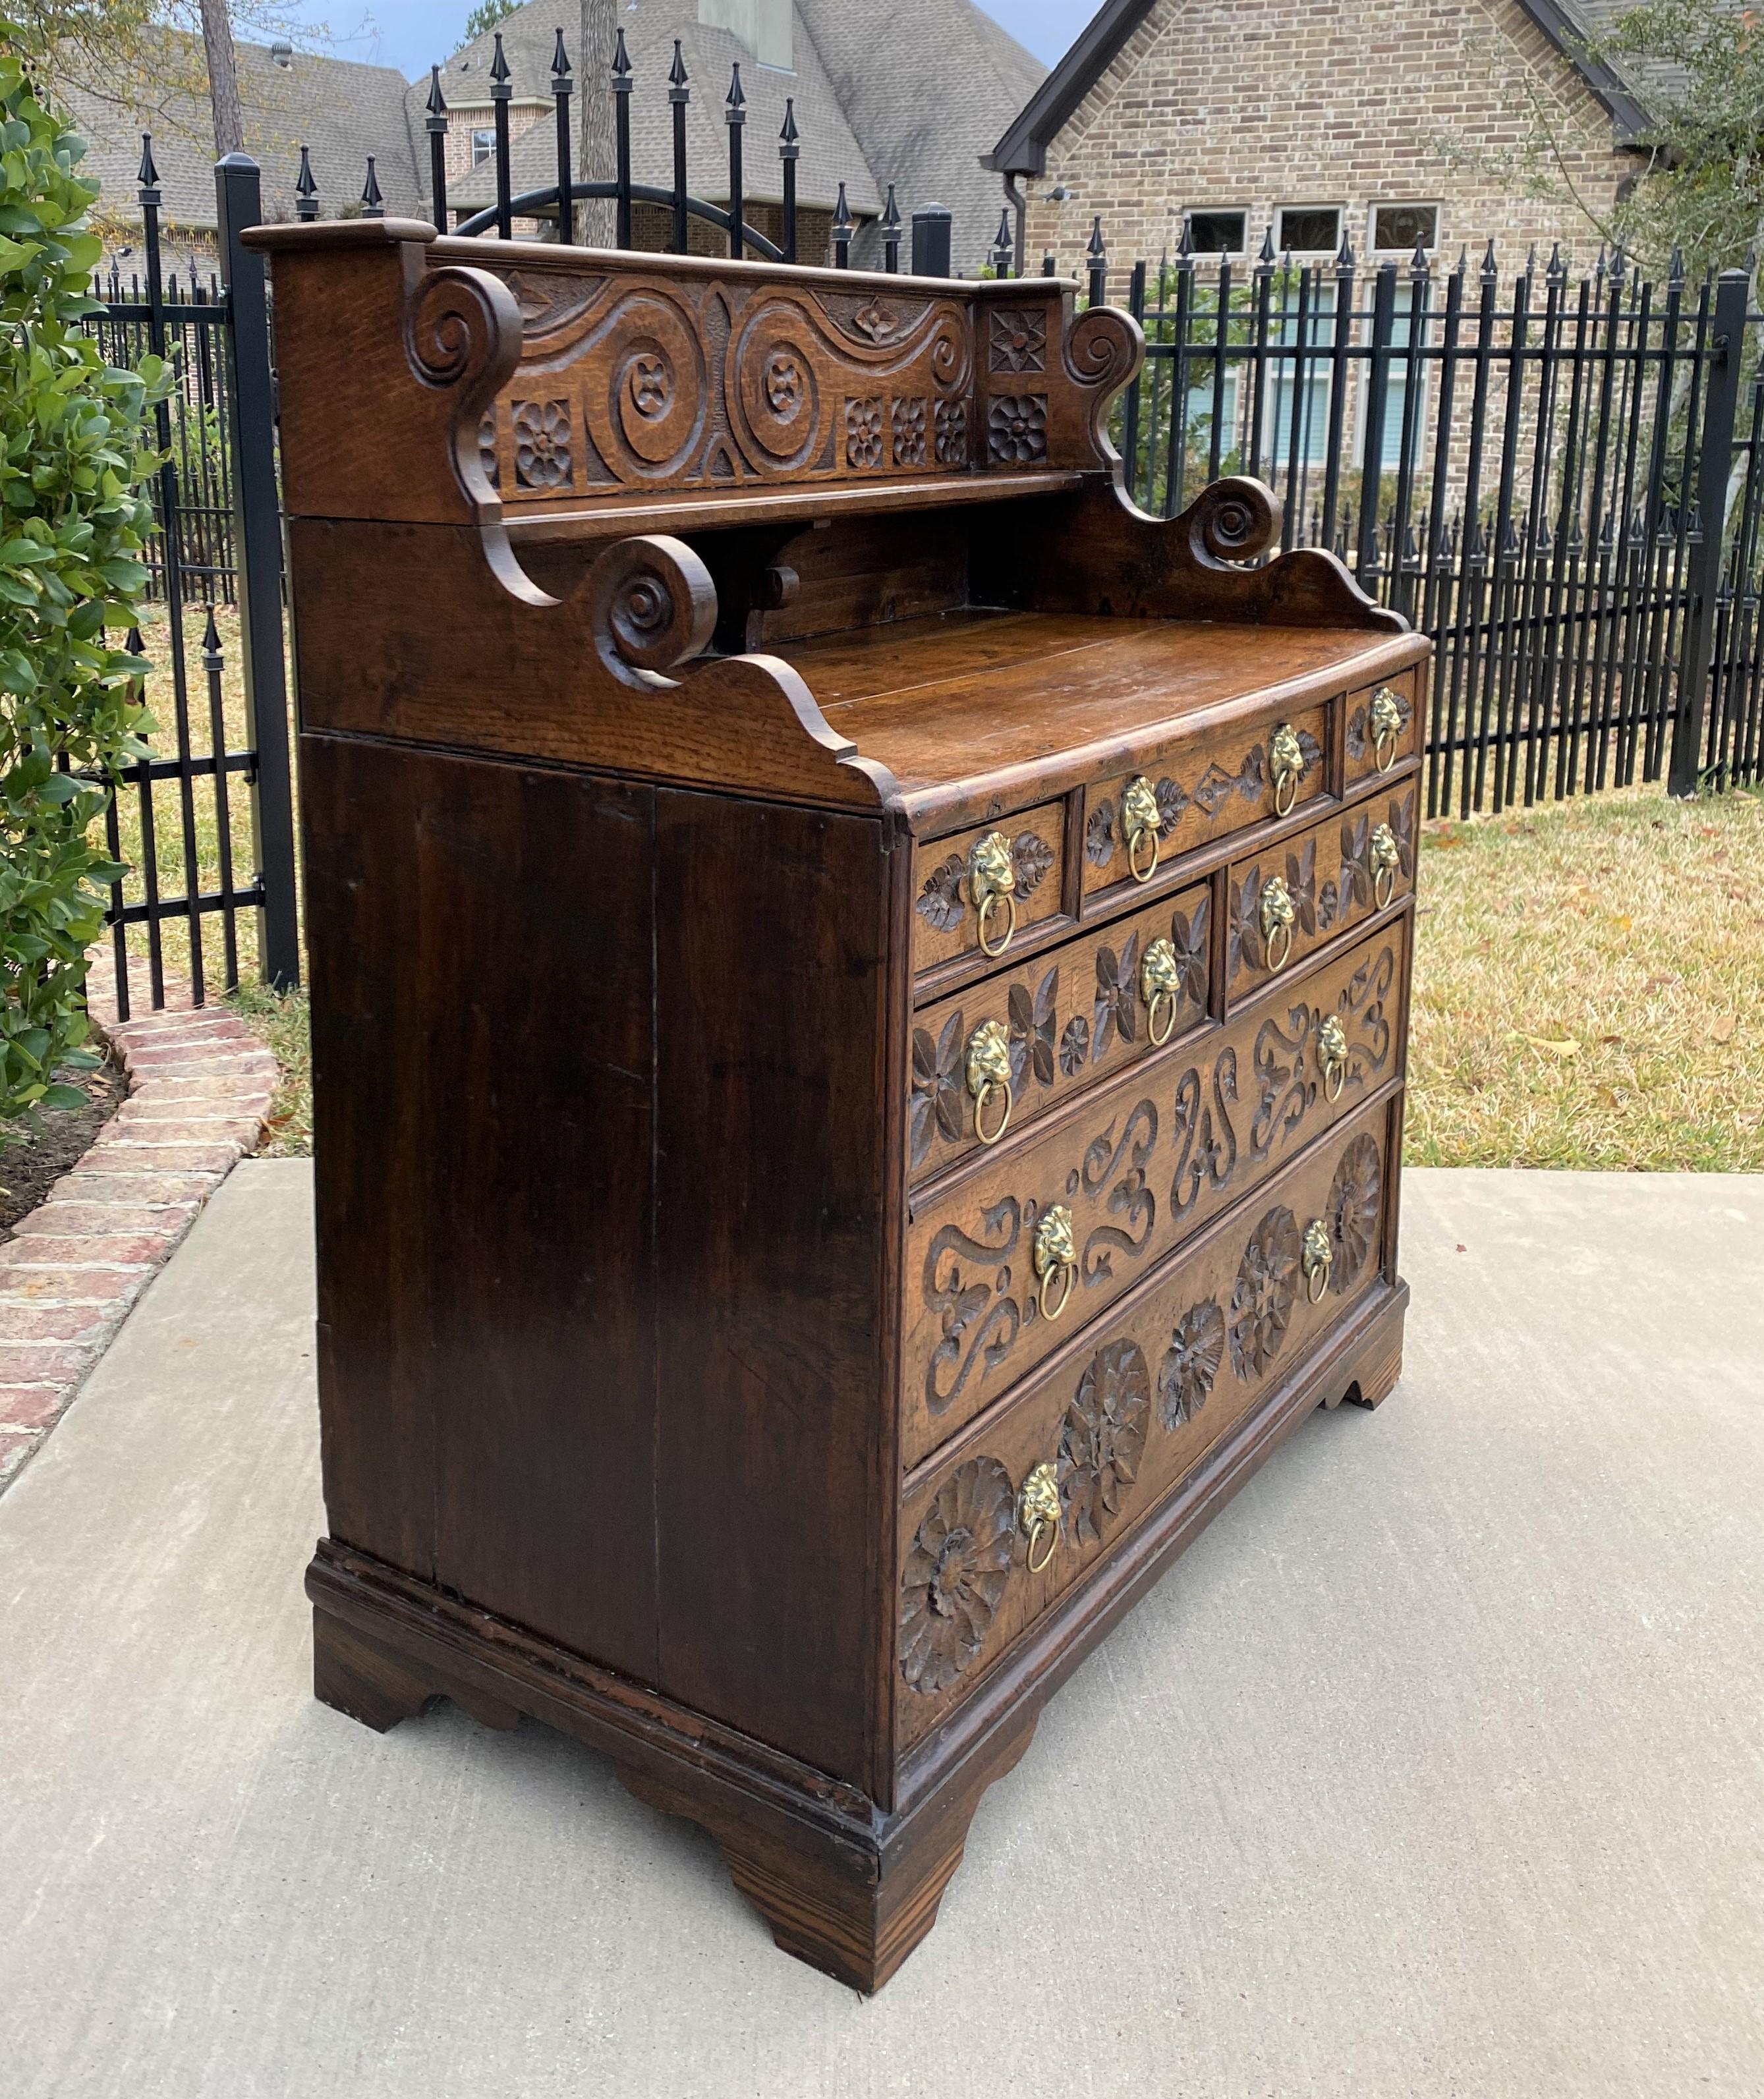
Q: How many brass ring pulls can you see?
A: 12